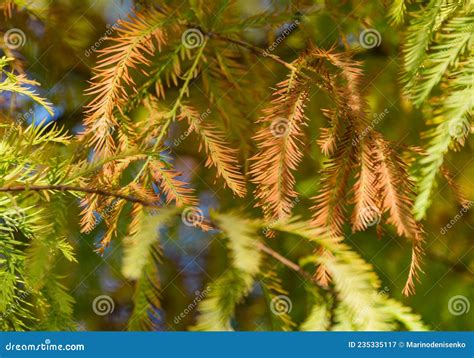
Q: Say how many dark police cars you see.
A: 0